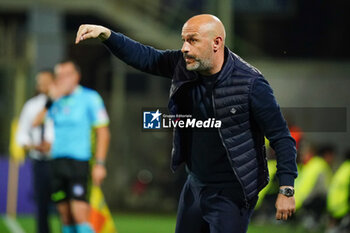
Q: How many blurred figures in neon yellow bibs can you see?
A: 3